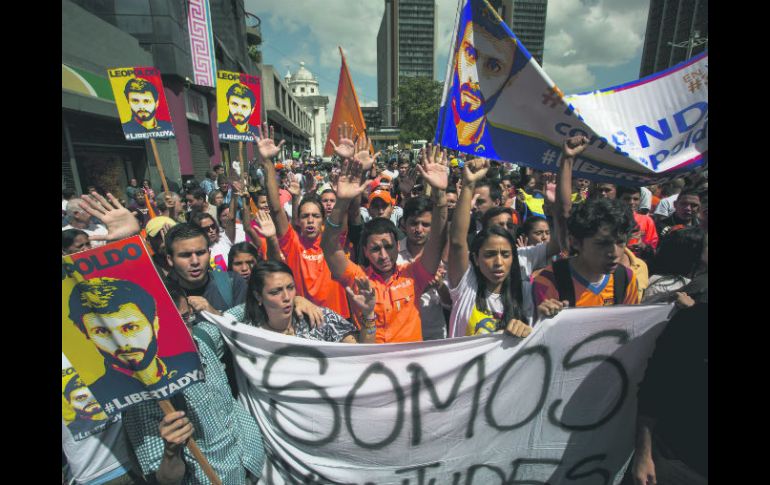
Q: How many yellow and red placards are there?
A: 4